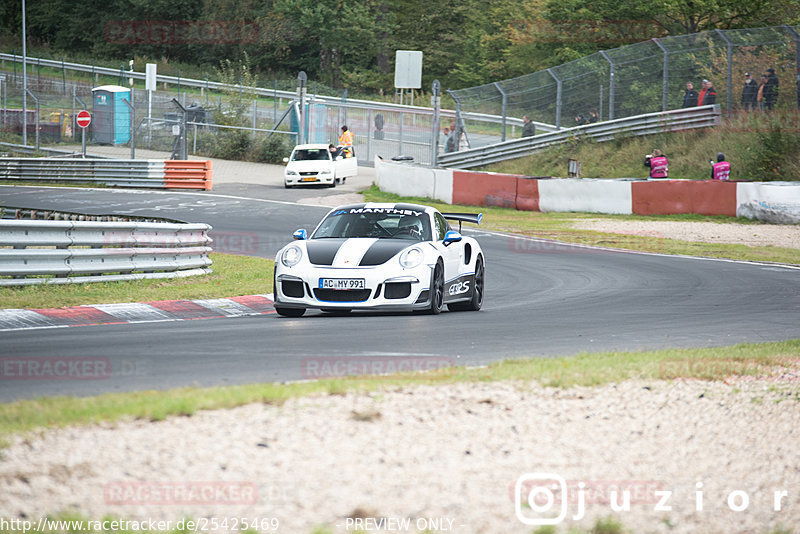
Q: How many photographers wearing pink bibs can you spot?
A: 2